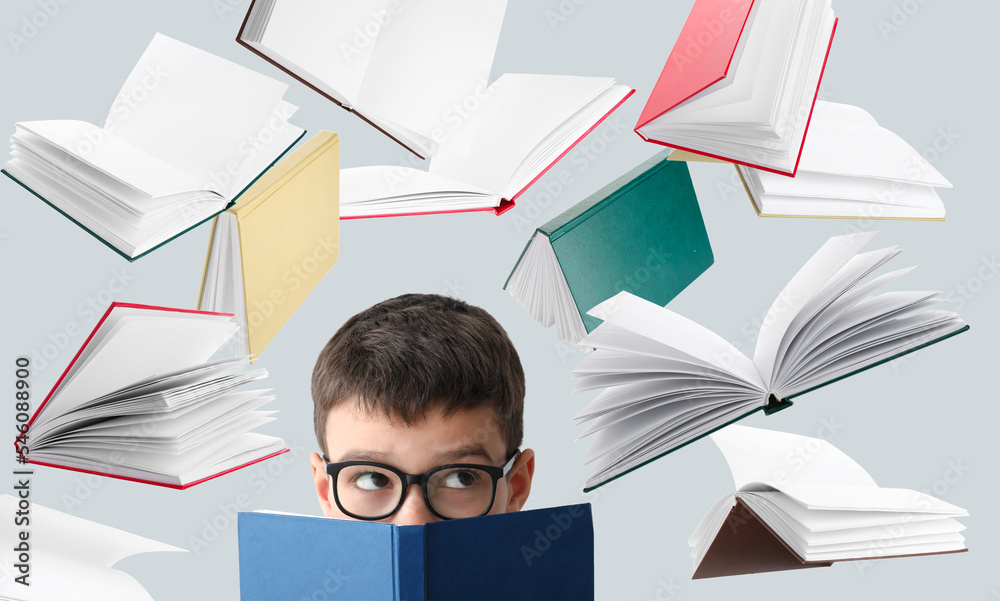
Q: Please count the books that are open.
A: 12